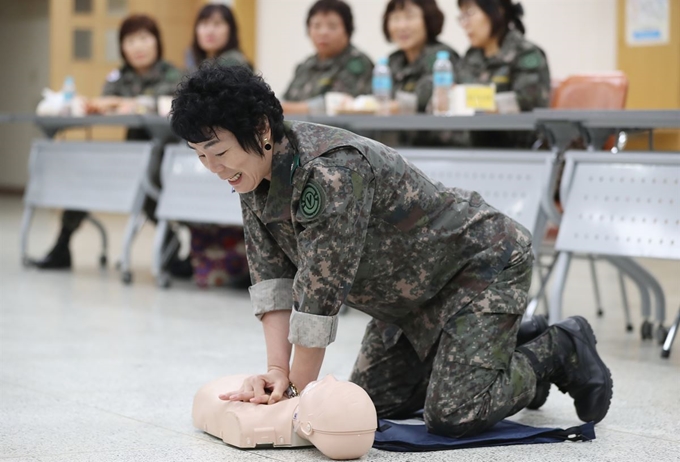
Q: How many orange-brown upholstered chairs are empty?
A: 1